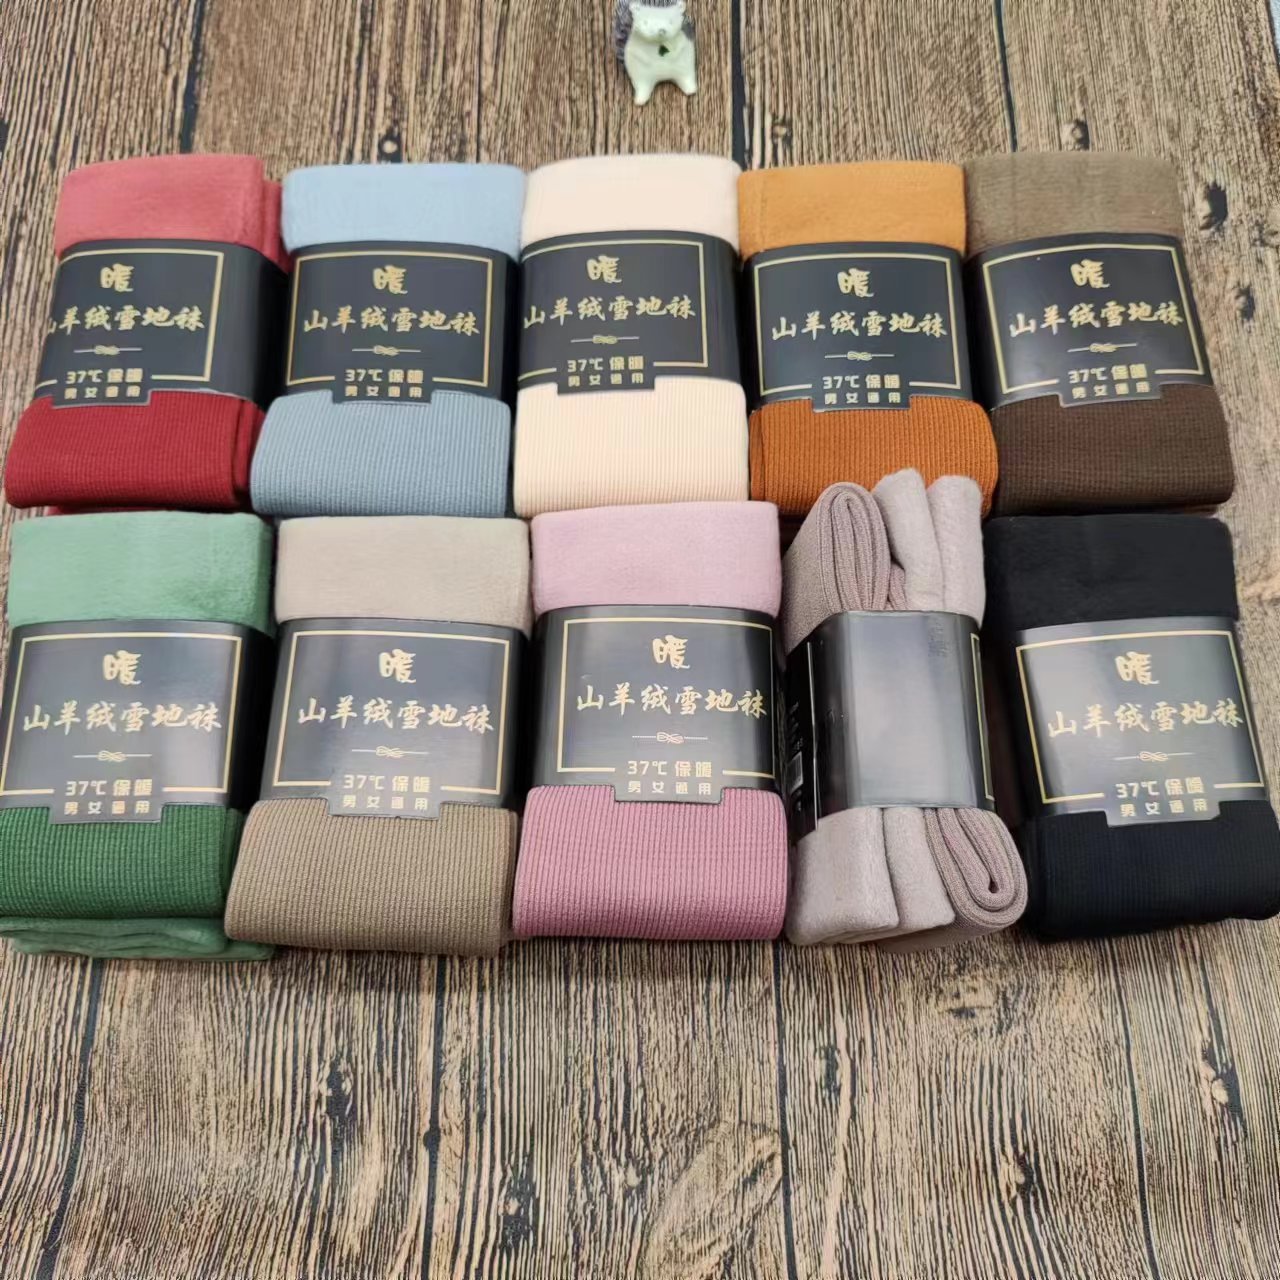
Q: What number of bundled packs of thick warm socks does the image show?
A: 10